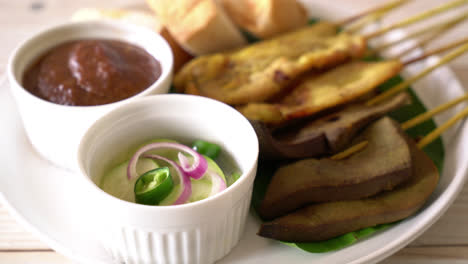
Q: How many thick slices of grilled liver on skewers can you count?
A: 3